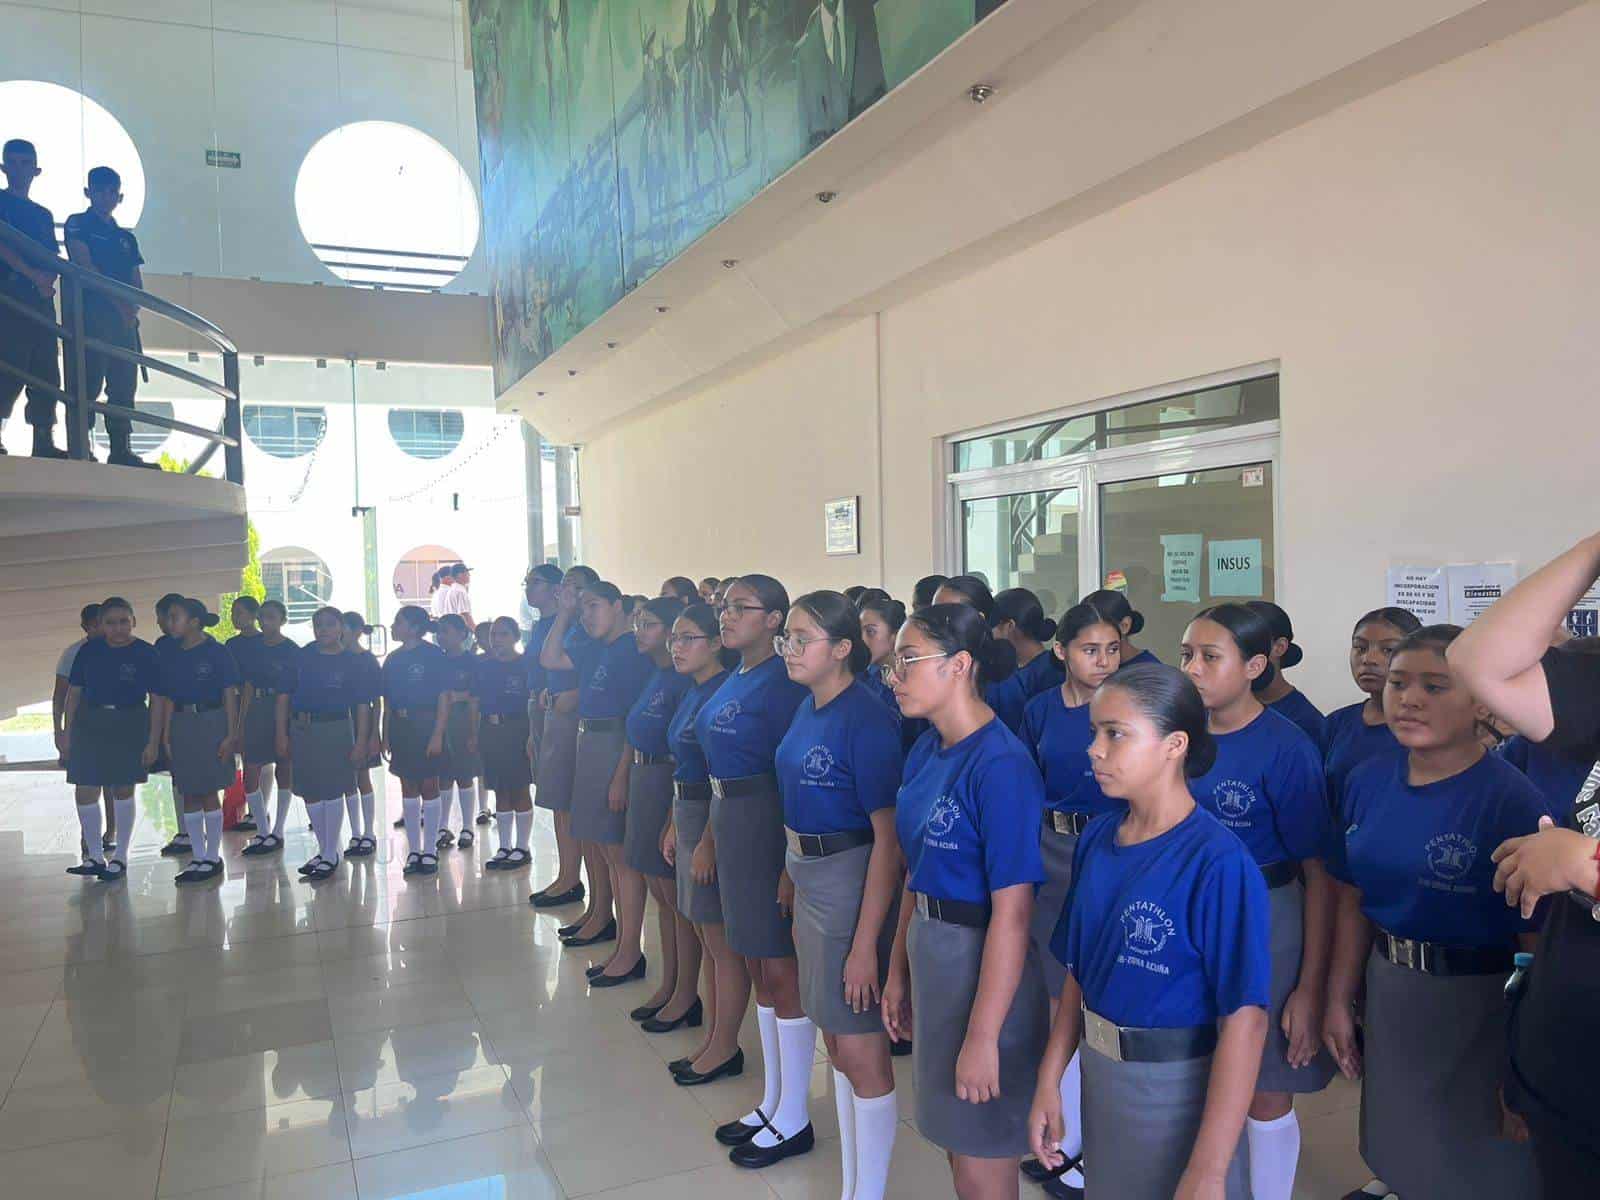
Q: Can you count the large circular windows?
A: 2